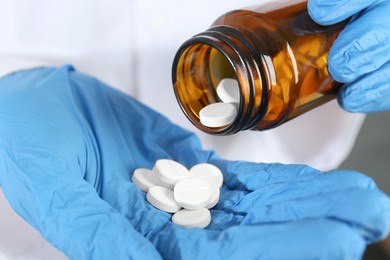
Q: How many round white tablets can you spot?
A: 9